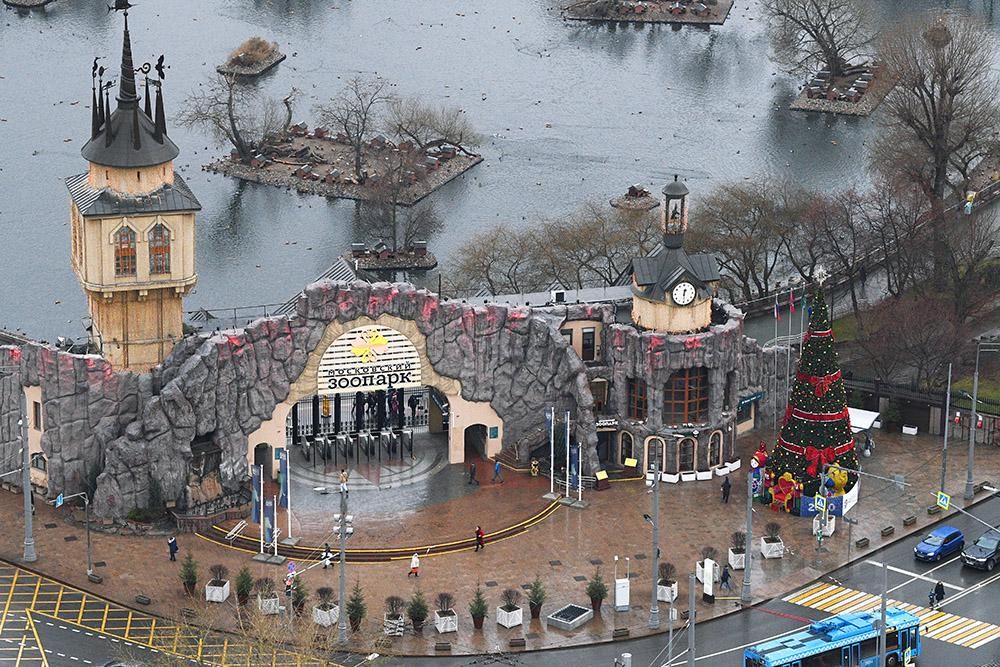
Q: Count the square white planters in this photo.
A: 11